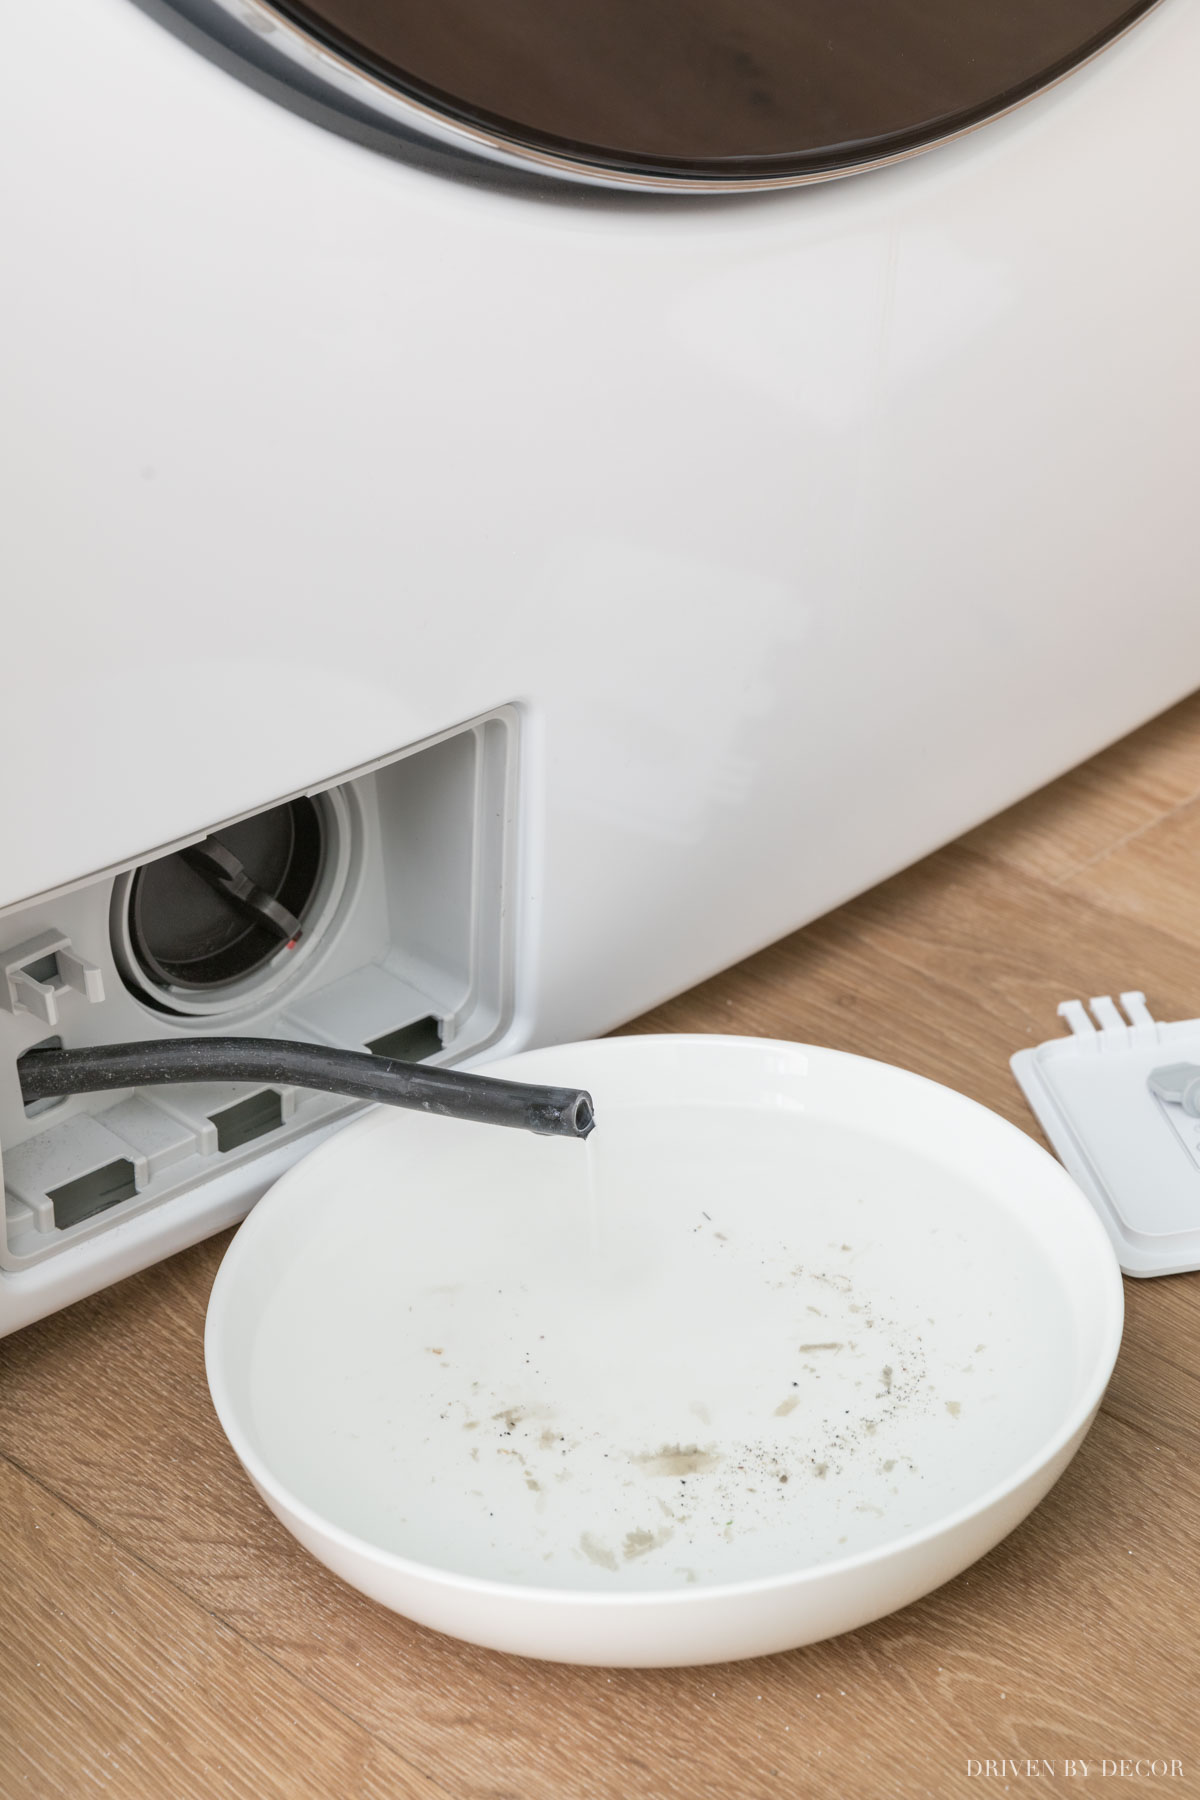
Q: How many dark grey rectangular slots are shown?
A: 3